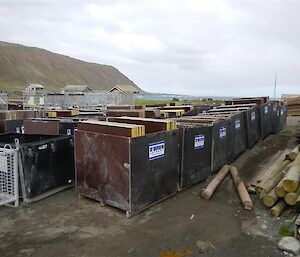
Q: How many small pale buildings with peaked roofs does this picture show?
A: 3